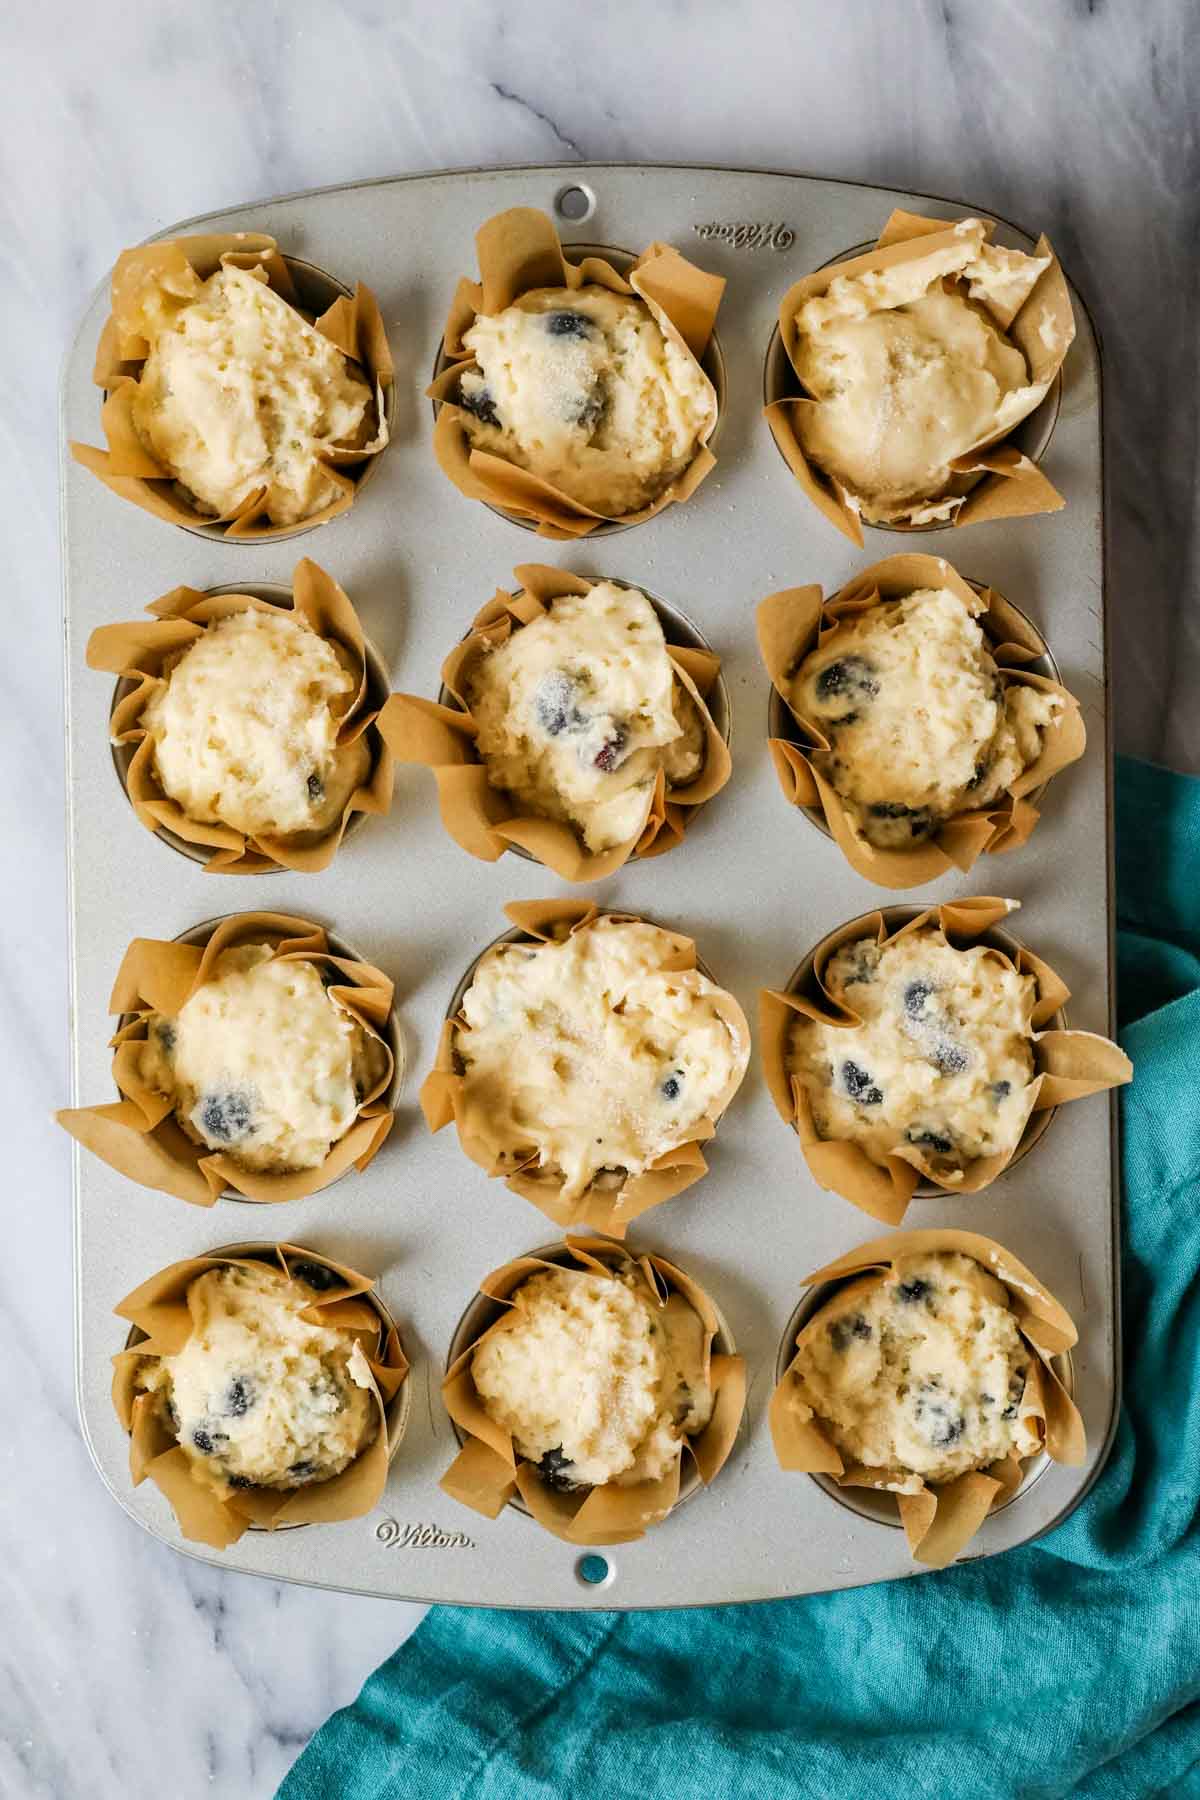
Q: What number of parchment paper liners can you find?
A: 12